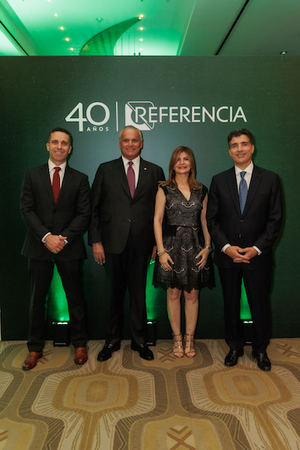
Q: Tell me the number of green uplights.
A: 3